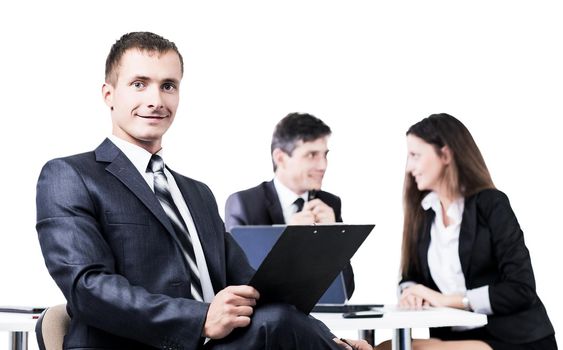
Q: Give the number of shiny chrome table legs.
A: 3